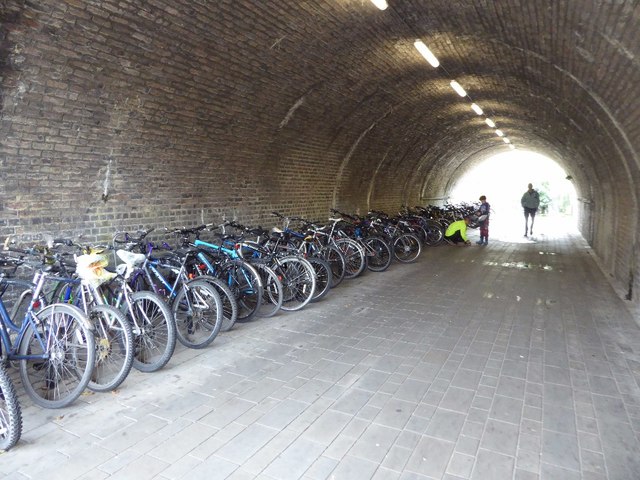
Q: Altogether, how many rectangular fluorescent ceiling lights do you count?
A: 8